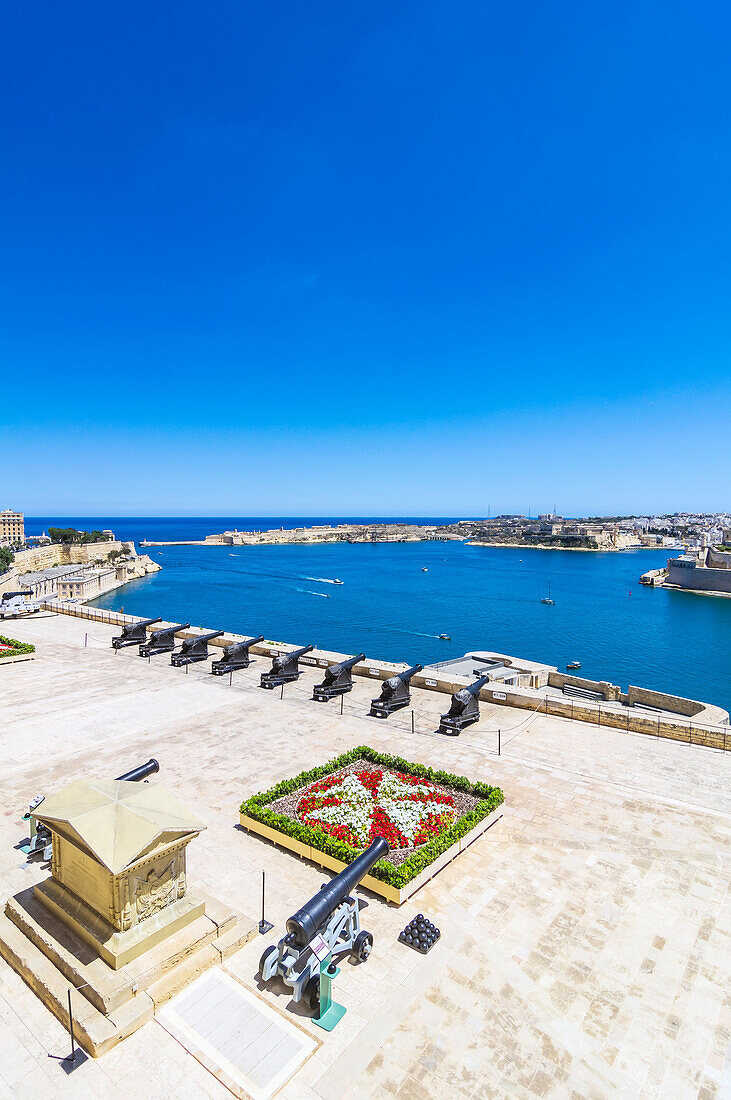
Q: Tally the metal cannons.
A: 11